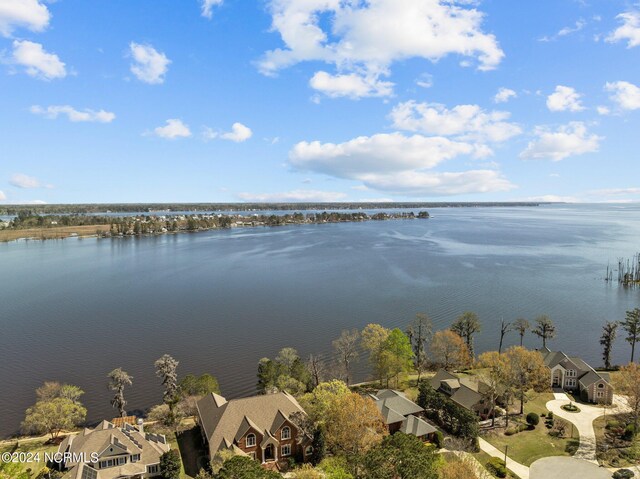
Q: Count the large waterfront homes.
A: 5